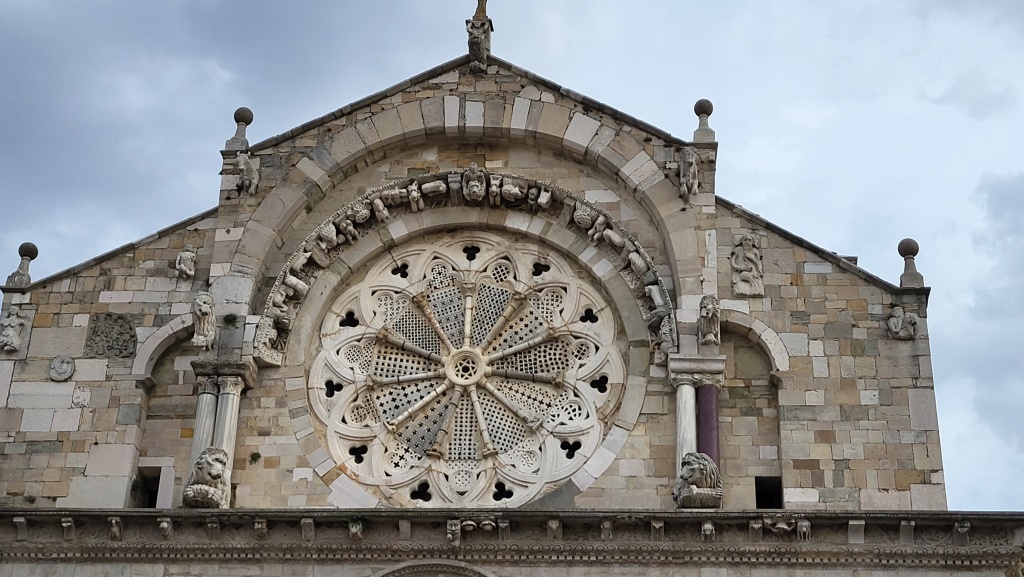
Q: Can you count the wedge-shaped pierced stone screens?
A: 11